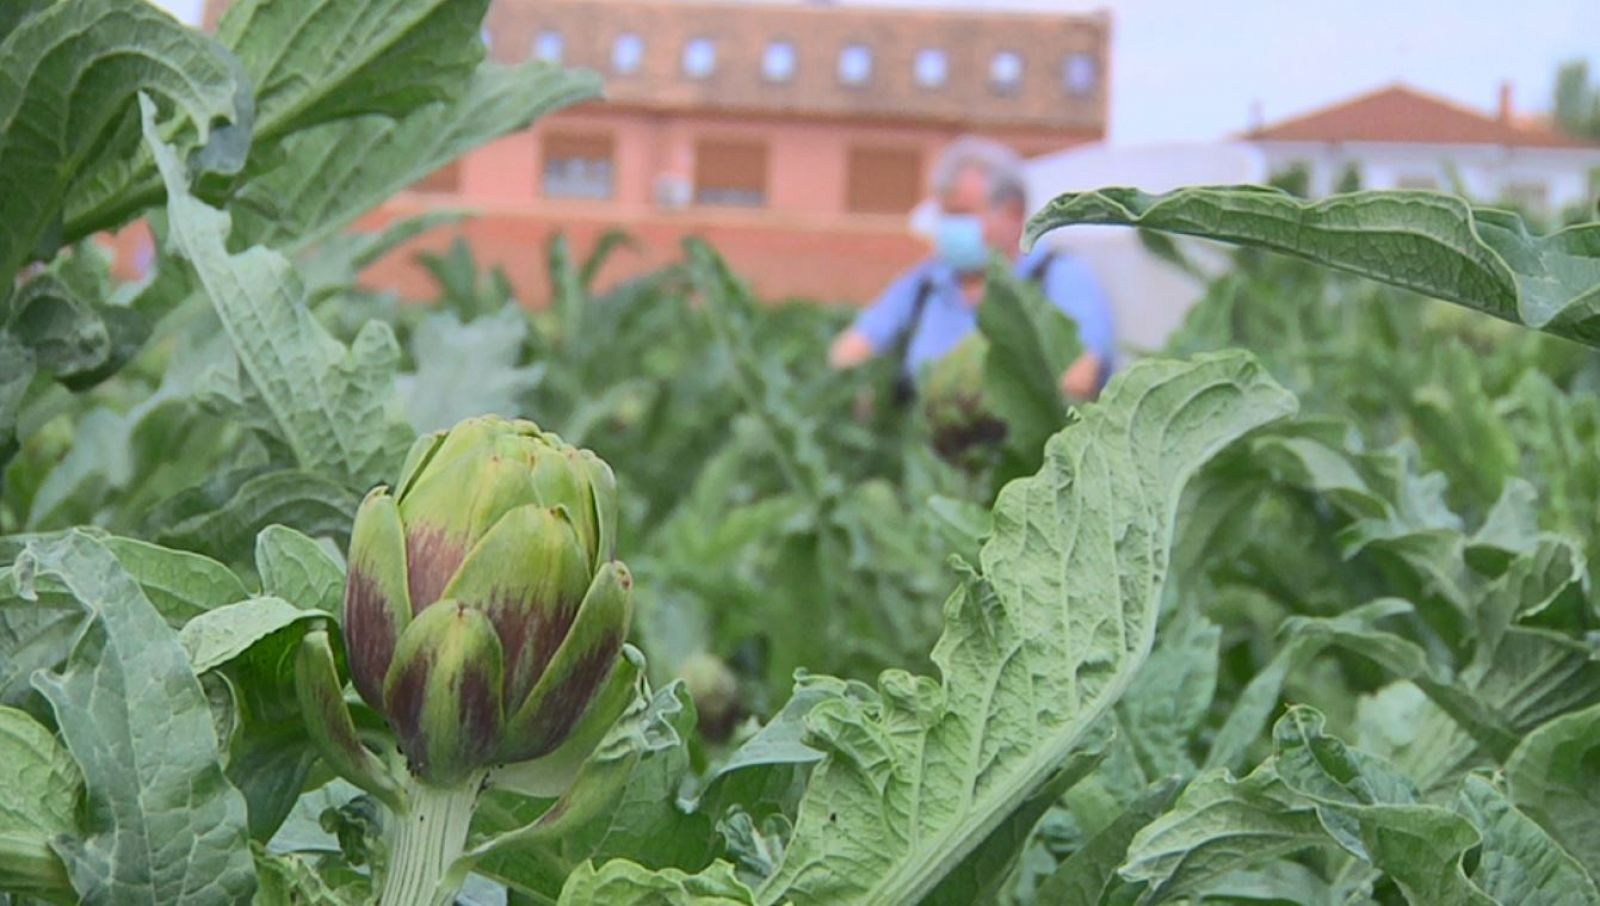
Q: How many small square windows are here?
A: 8